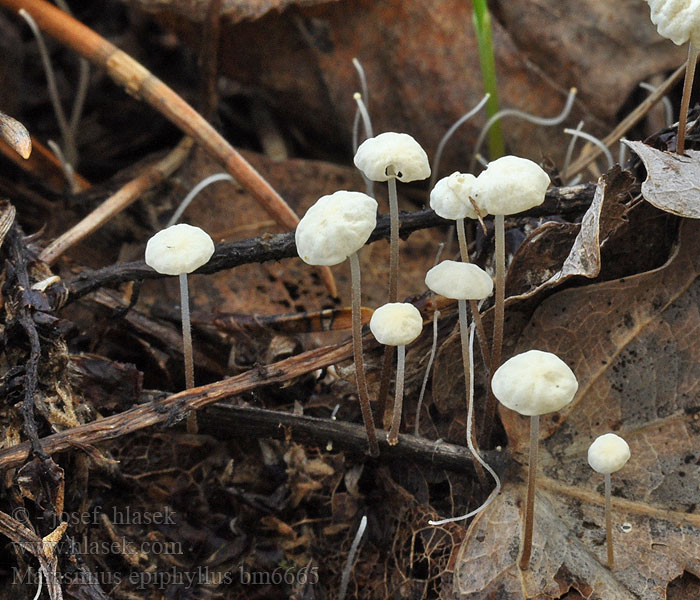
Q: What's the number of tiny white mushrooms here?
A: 10